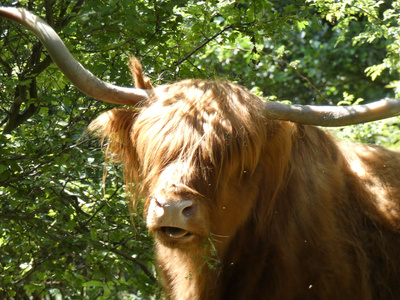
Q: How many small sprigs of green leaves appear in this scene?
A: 1